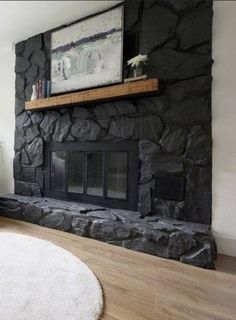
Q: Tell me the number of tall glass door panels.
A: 4